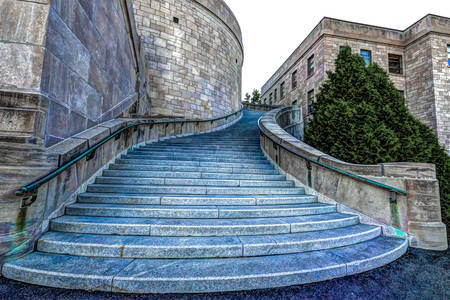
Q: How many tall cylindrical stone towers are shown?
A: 1